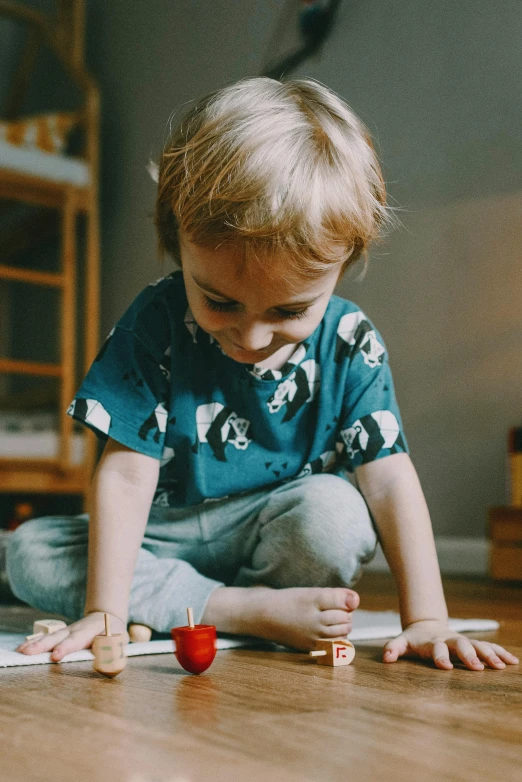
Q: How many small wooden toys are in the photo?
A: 5